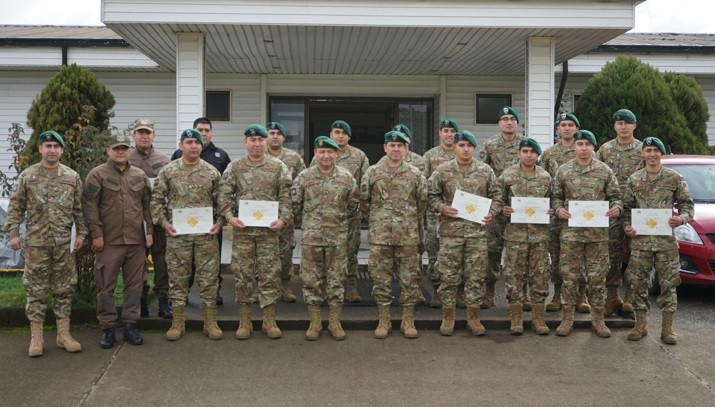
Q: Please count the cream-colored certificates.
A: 6